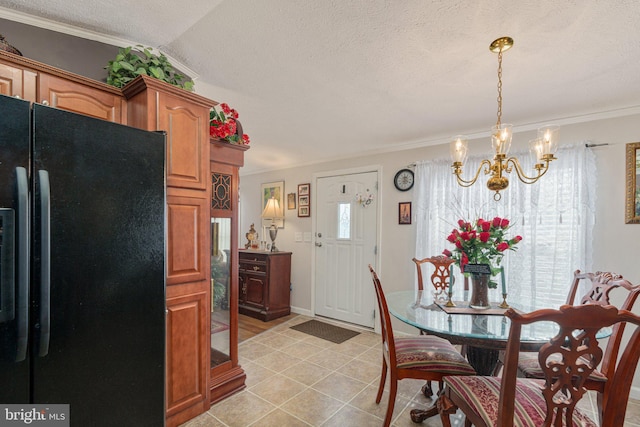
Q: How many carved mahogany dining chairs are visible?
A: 4